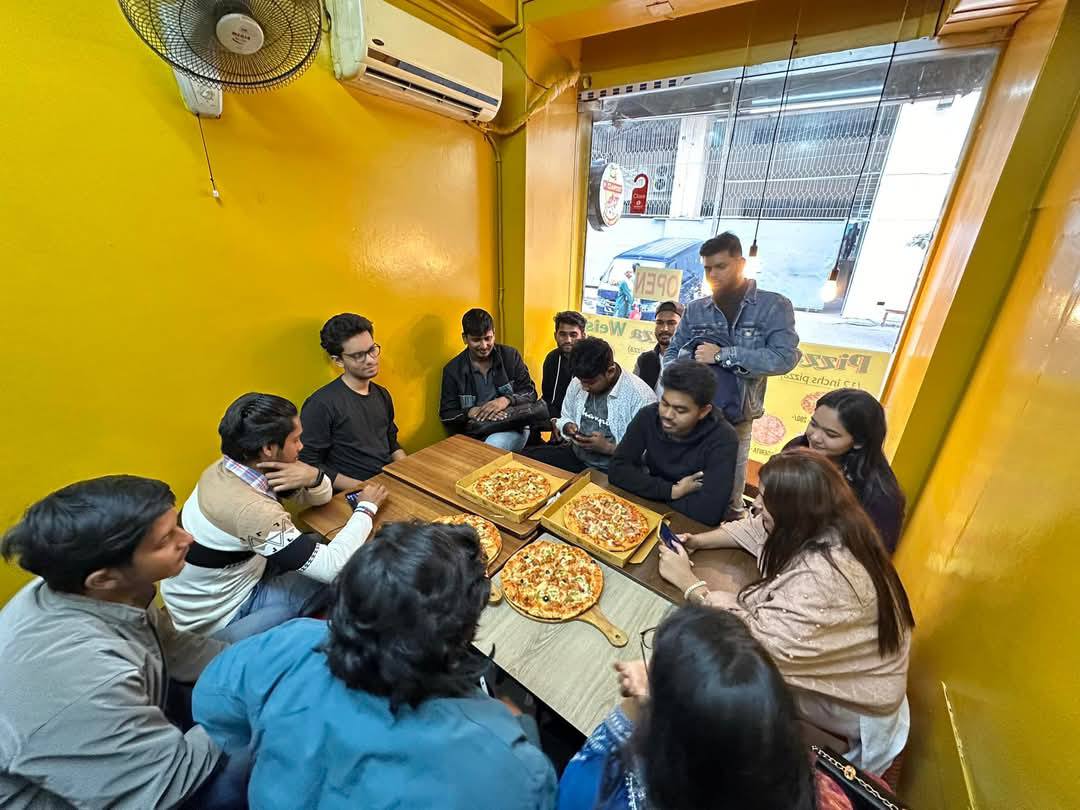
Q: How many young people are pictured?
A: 13